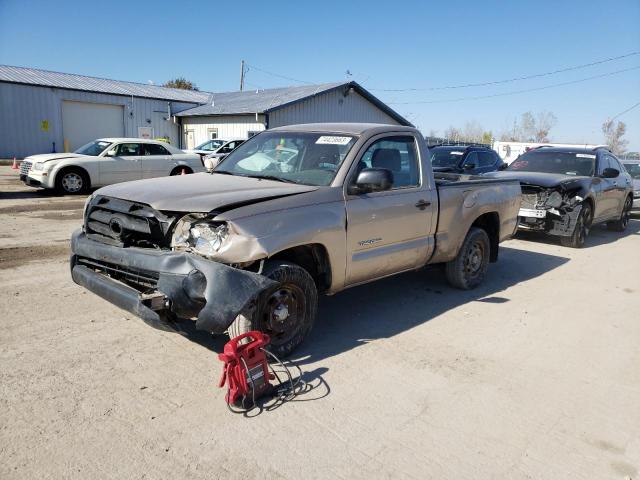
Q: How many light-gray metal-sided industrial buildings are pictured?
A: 2